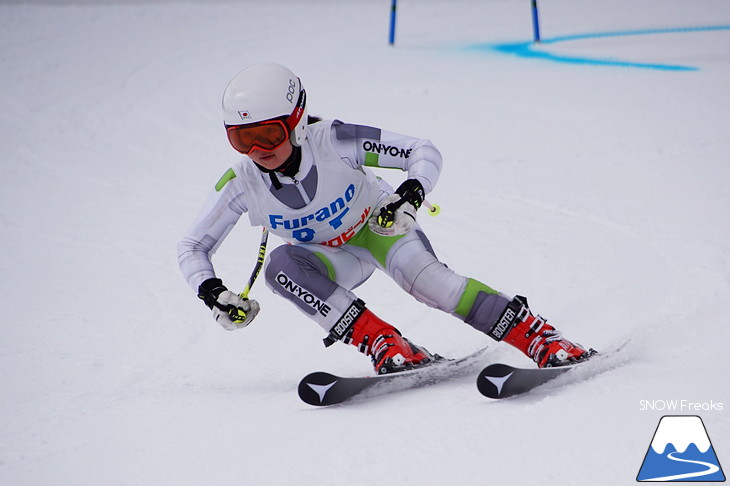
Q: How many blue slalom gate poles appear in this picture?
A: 2